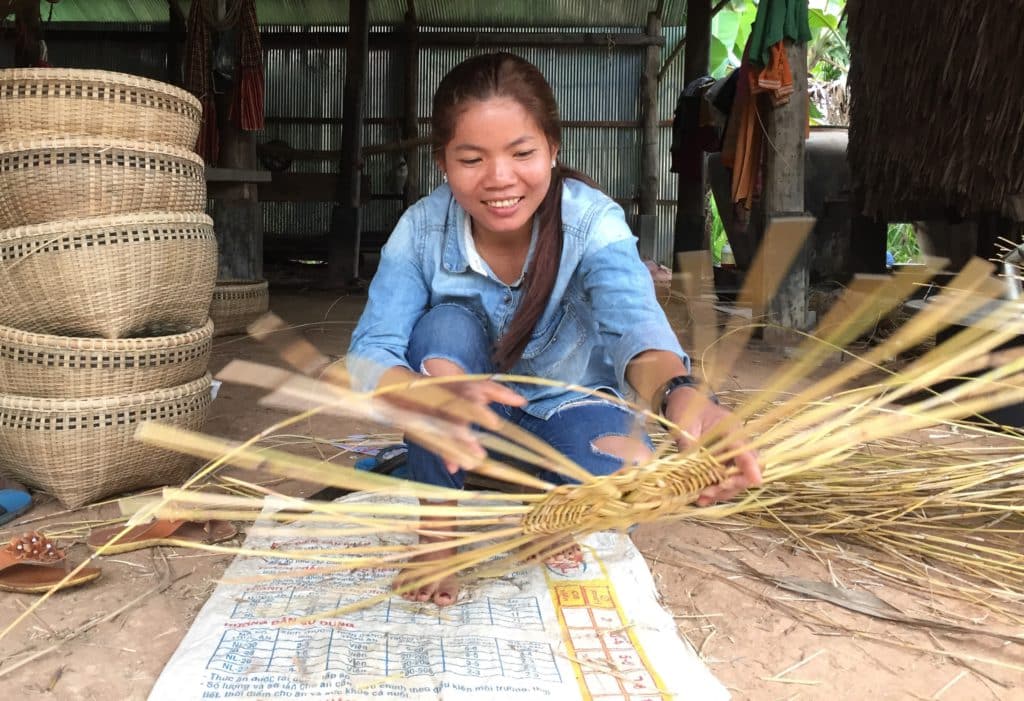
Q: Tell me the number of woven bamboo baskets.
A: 6